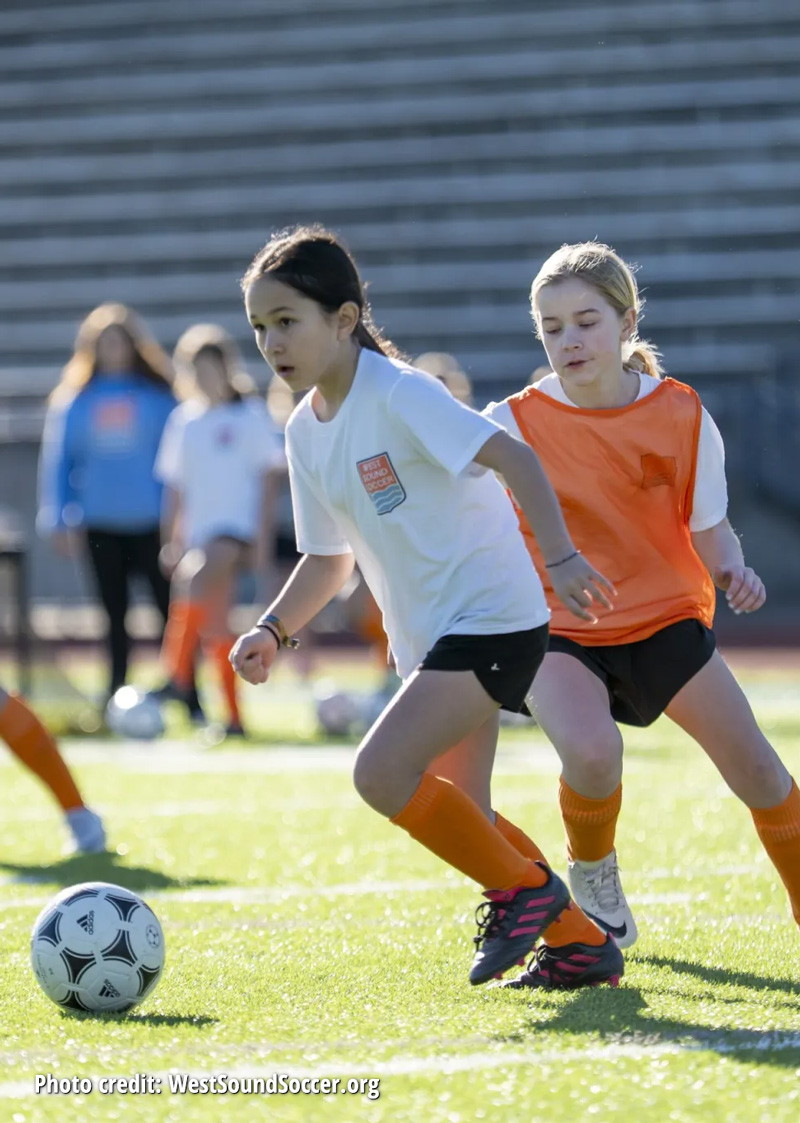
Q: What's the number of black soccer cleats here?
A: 2